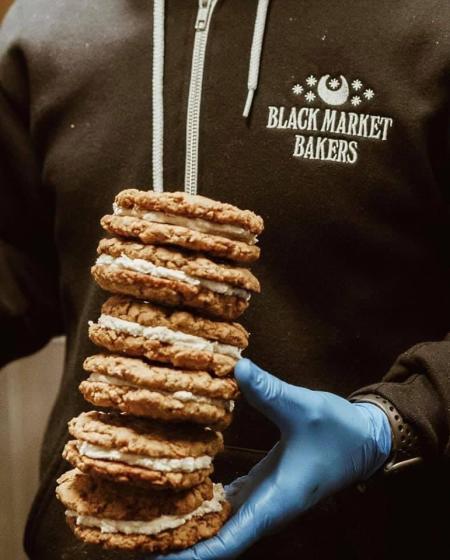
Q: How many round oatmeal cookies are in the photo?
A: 12